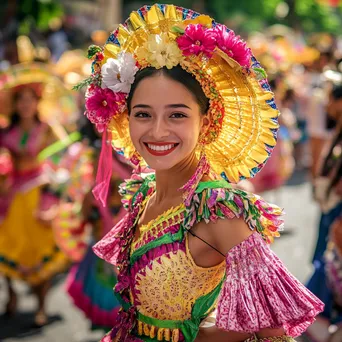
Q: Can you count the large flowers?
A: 5